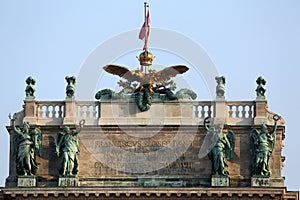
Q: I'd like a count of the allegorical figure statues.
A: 4